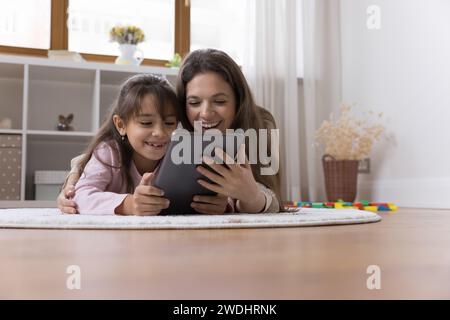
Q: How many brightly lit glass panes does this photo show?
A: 3